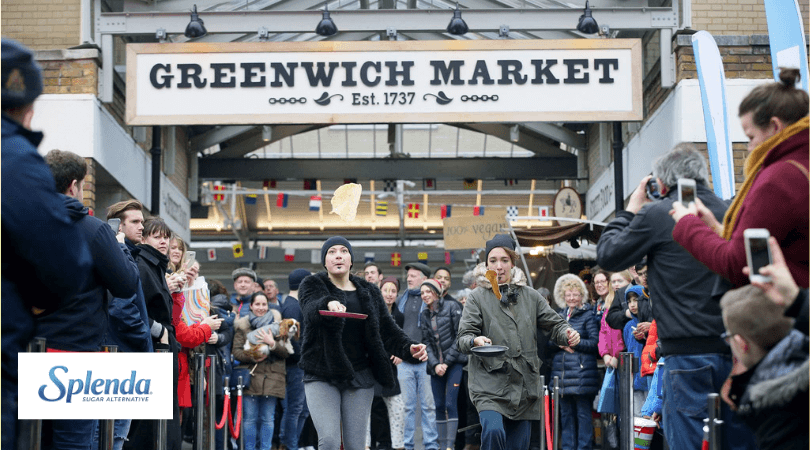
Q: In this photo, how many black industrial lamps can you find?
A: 4